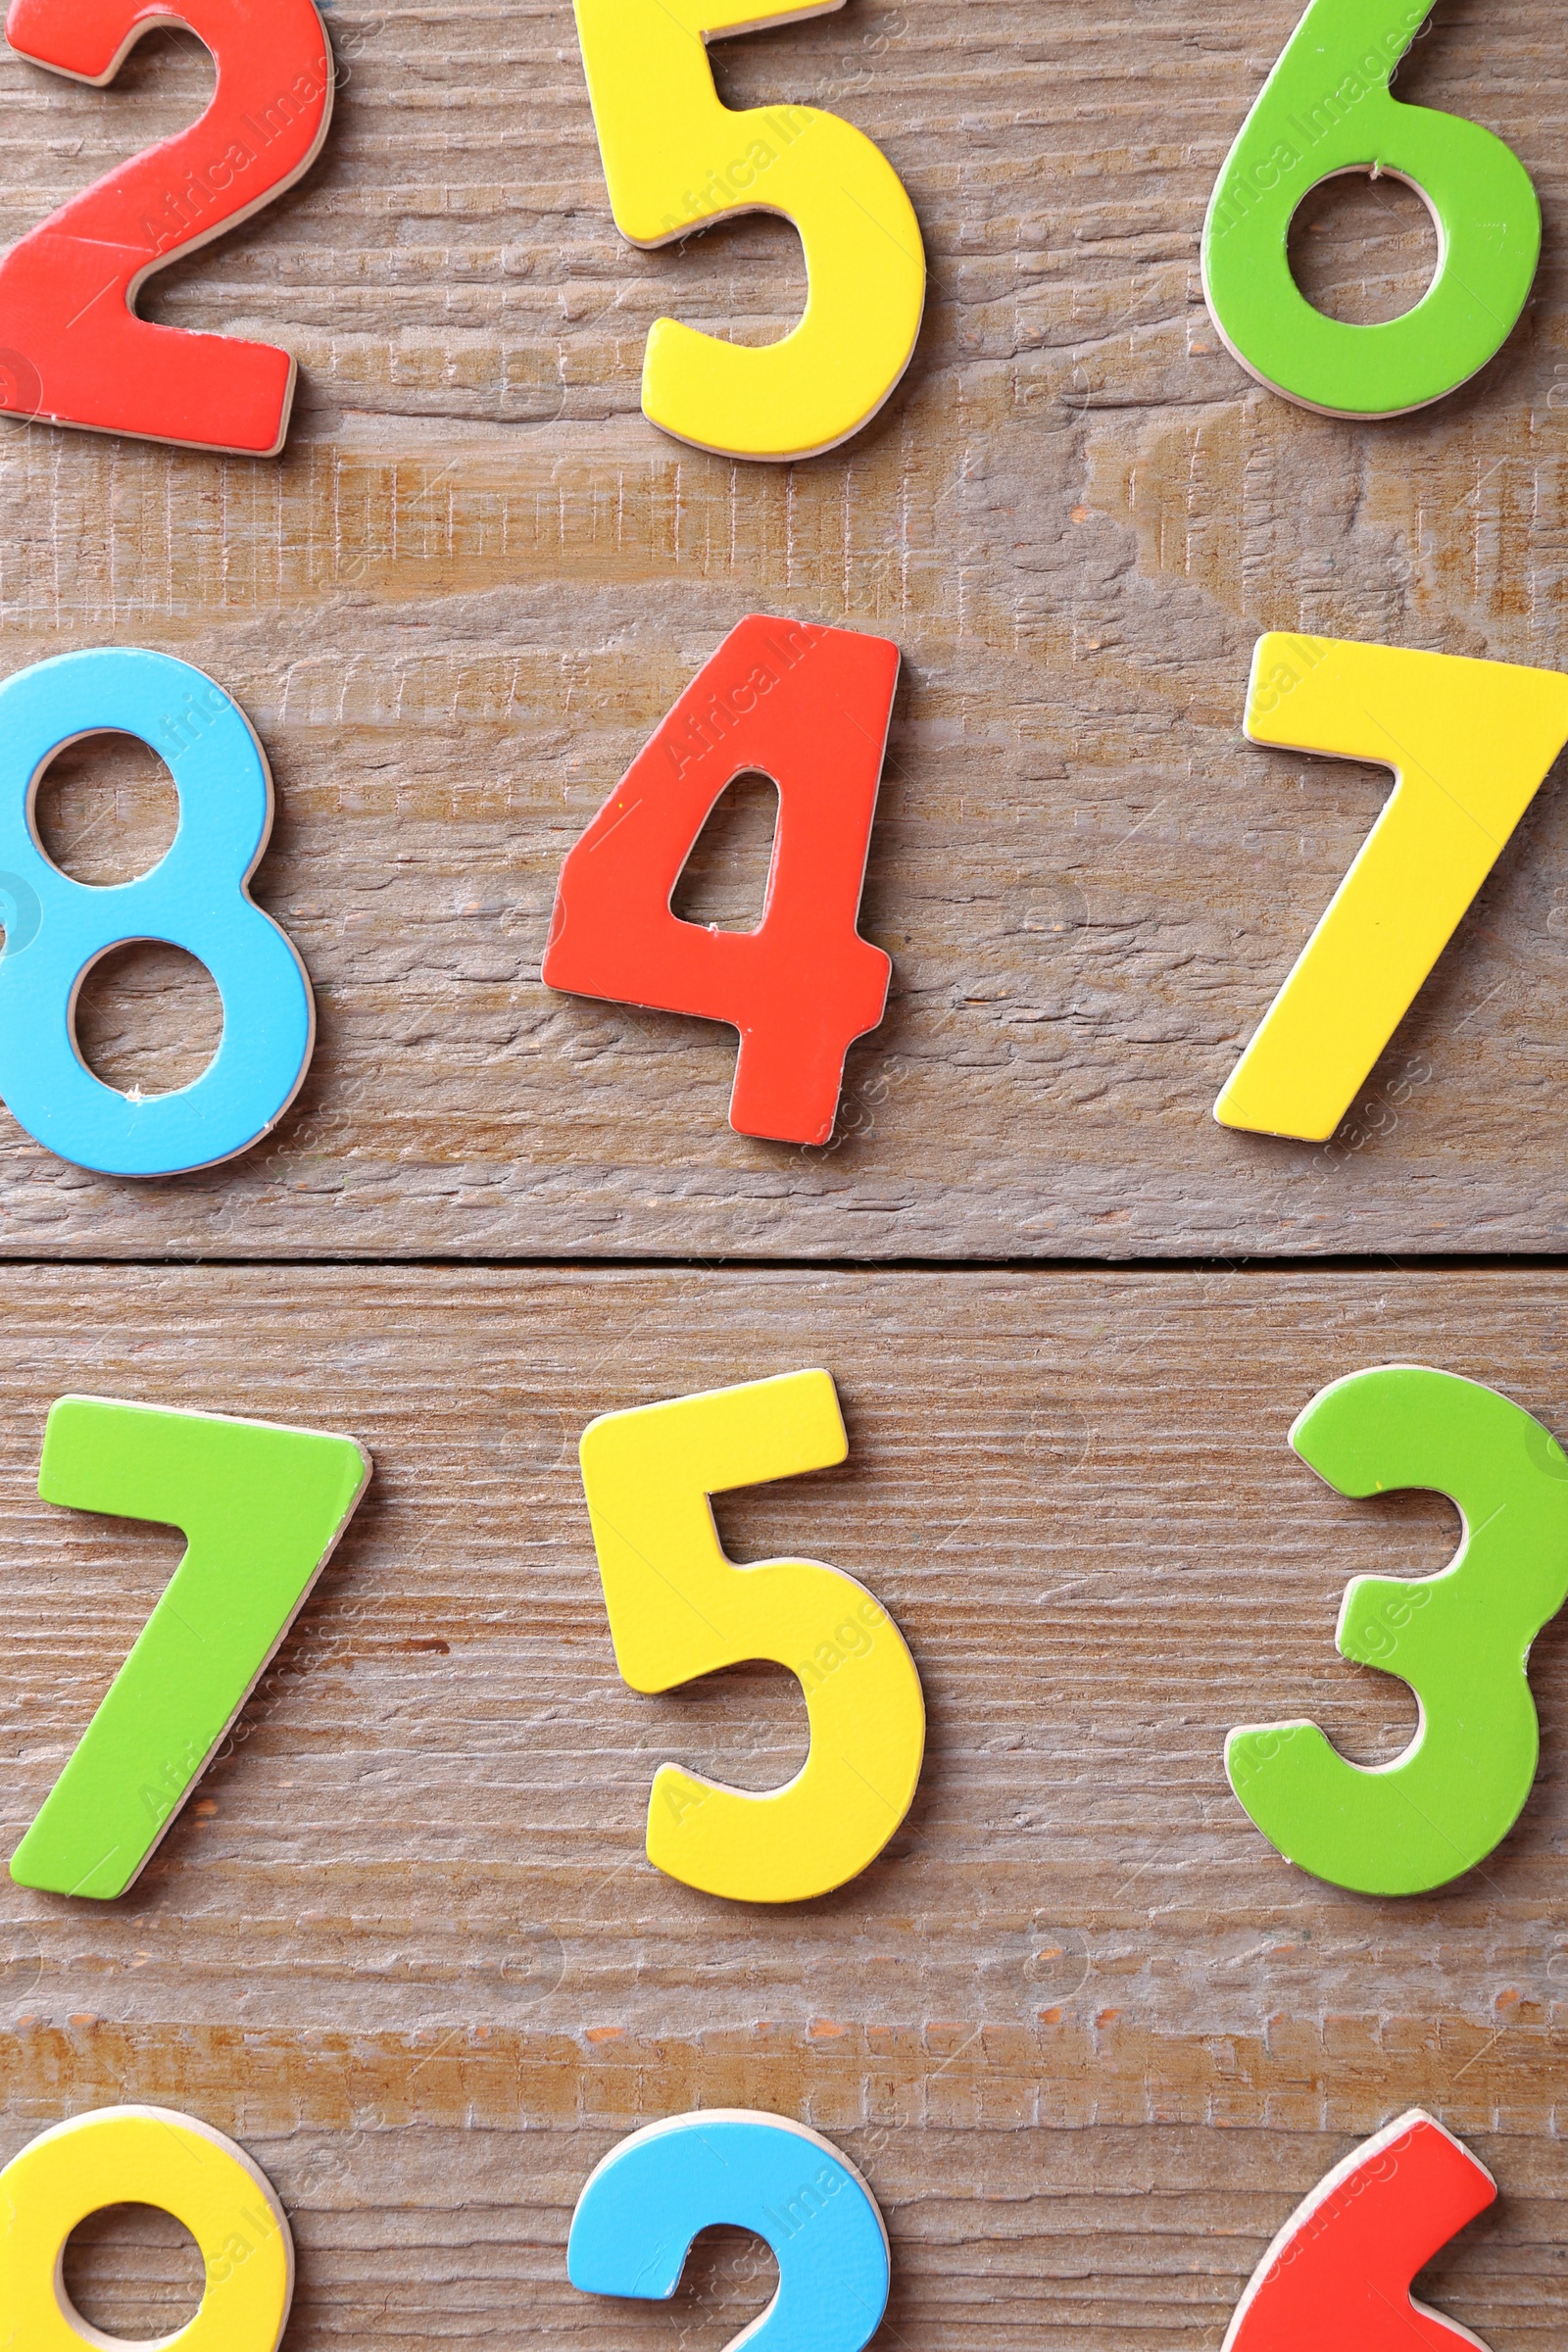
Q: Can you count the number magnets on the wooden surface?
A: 12